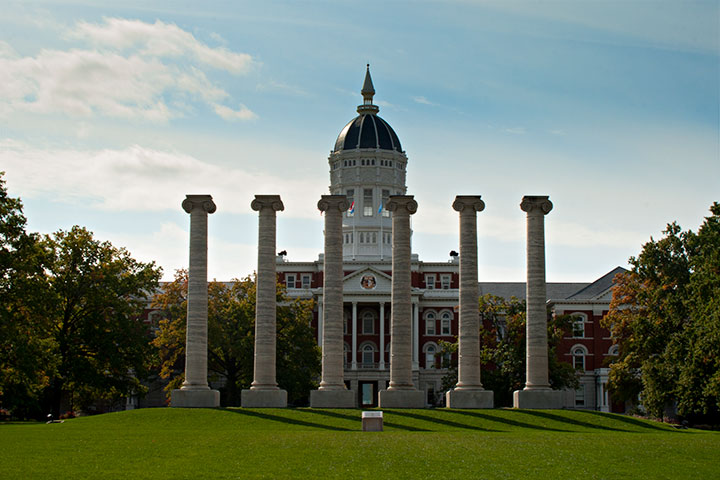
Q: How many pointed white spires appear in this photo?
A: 1